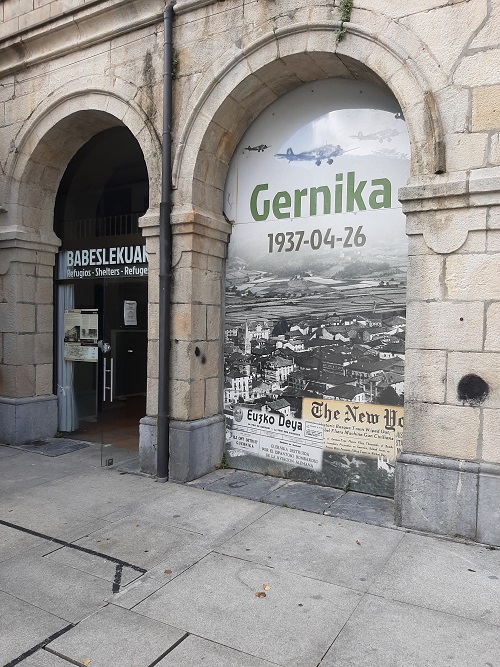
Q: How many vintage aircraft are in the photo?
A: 3